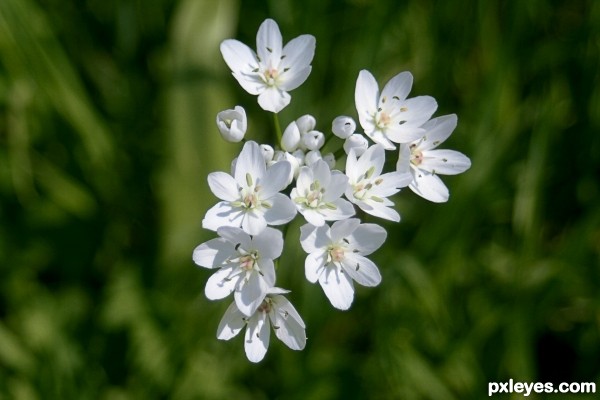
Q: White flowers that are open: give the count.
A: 9